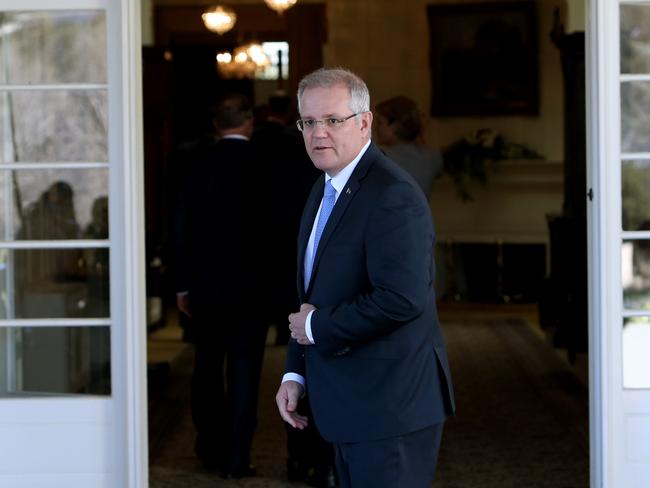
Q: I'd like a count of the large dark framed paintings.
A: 1